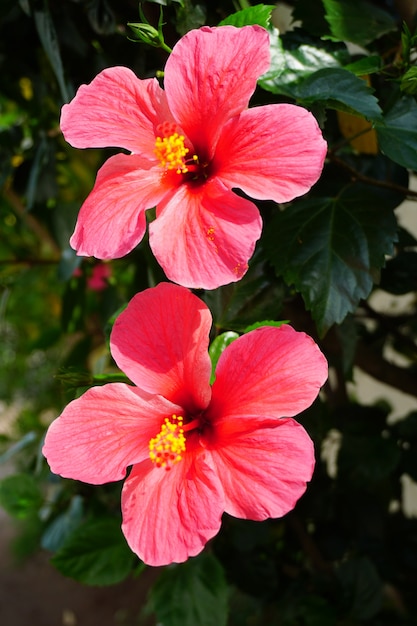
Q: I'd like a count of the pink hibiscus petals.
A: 10